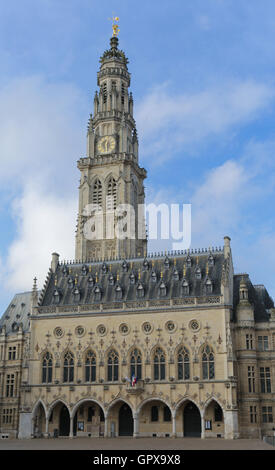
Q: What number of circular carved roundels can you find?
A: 7